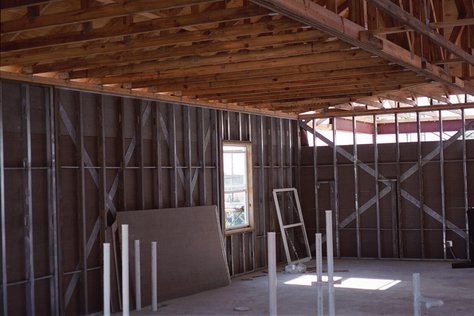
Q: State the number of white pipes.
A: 8